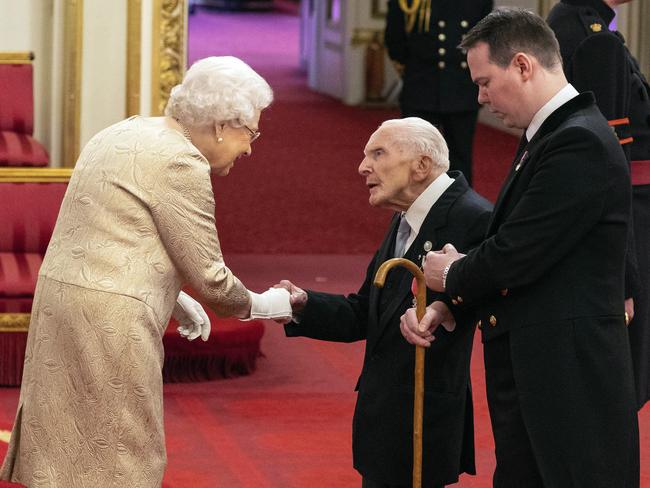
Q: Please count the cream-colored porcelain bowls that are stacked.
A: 0